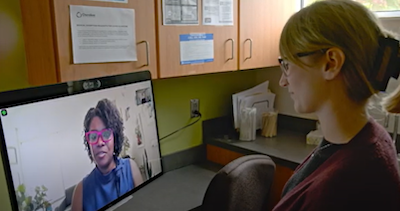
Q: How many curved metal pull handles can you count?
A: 3